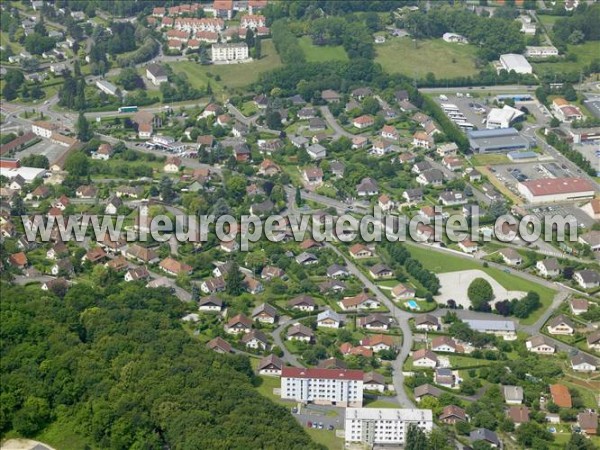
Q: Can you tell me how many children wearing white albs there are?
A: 0